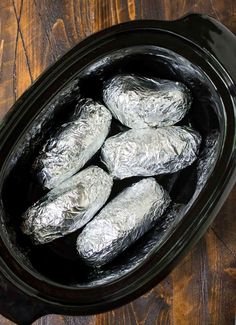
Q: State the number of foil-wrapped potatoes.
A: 5